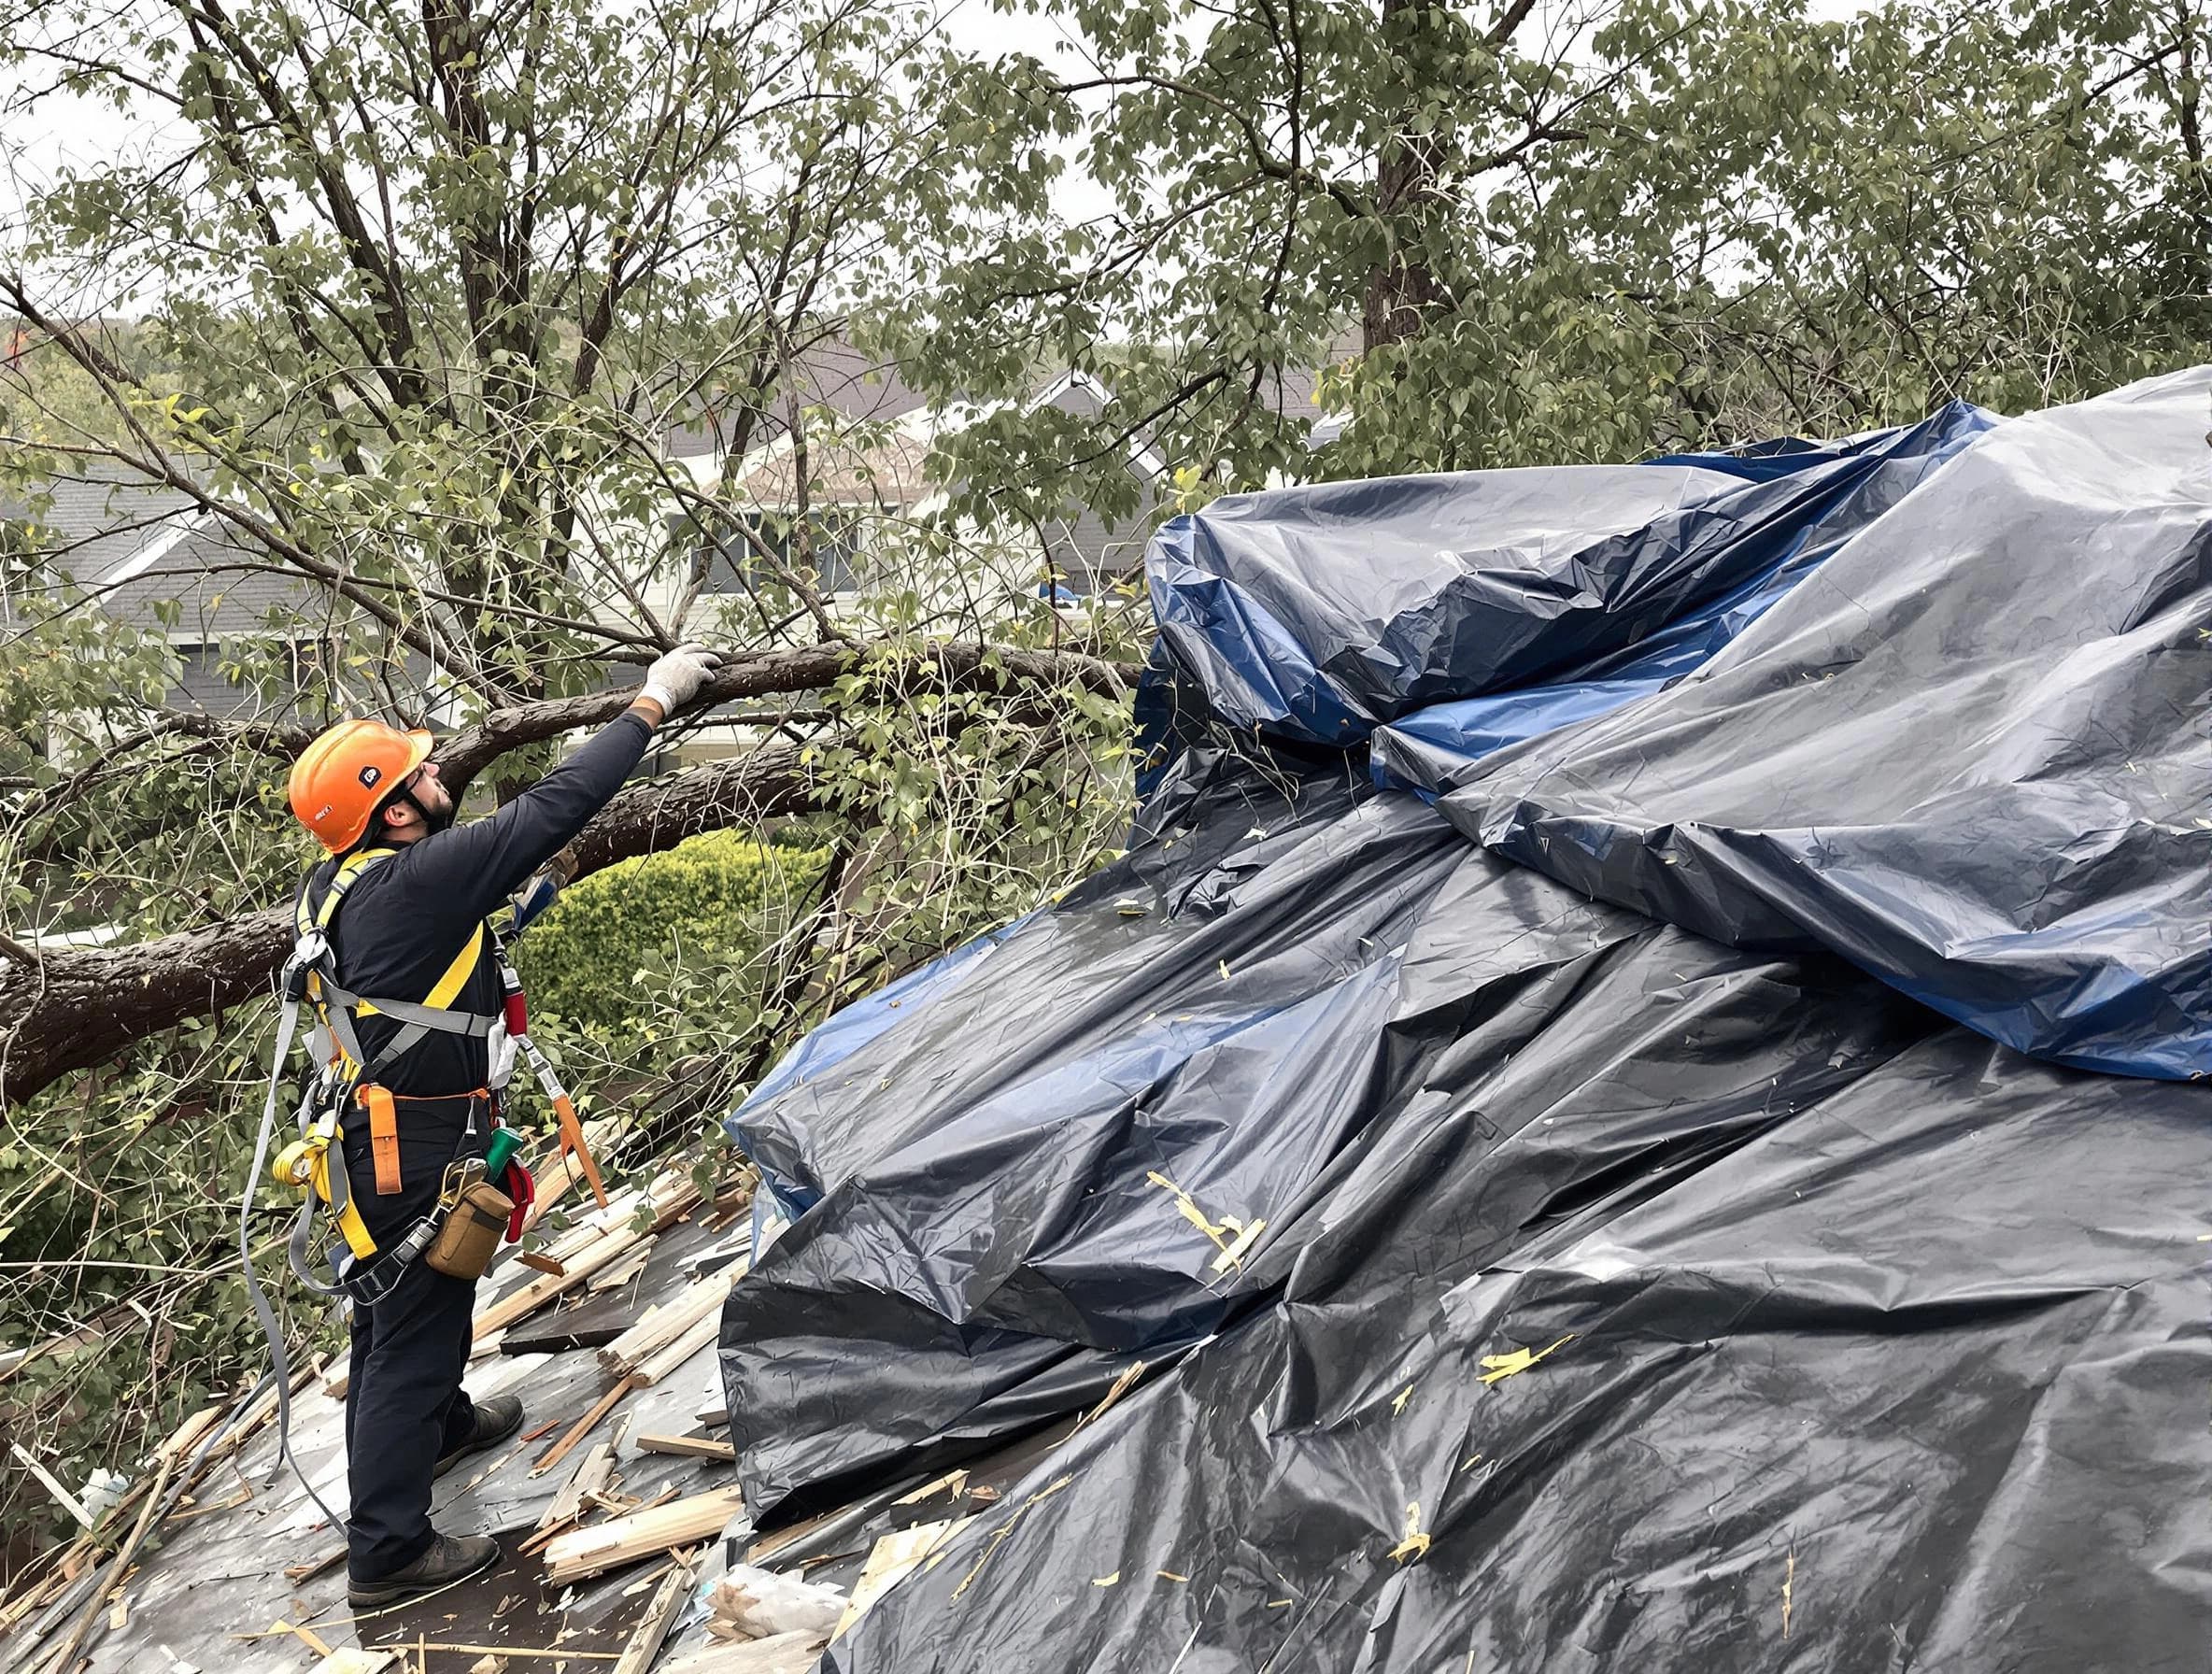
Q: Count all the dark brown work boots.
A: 2